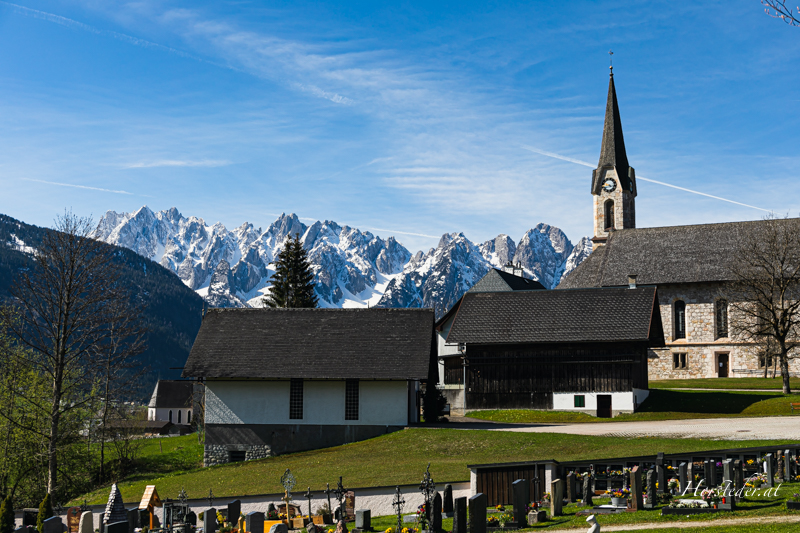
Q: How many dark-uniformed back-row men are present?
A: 0